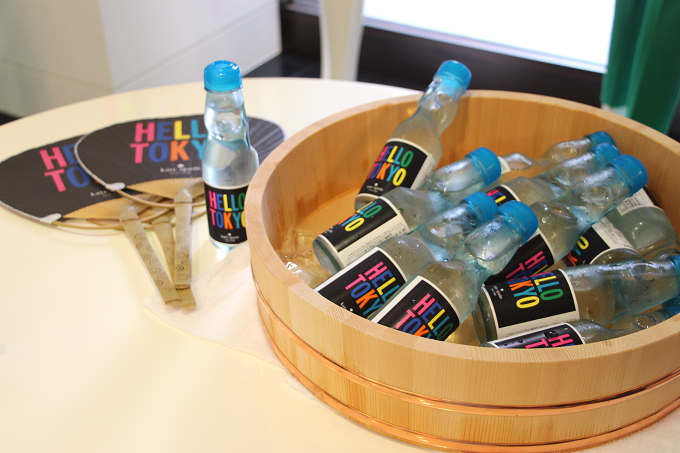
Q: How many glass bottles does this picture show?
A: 12